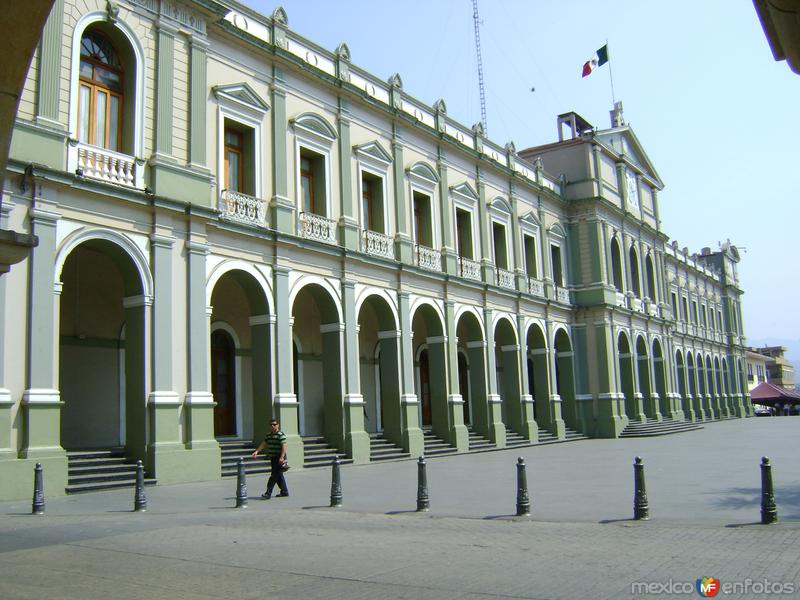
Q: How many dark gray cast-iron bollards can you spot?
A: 8